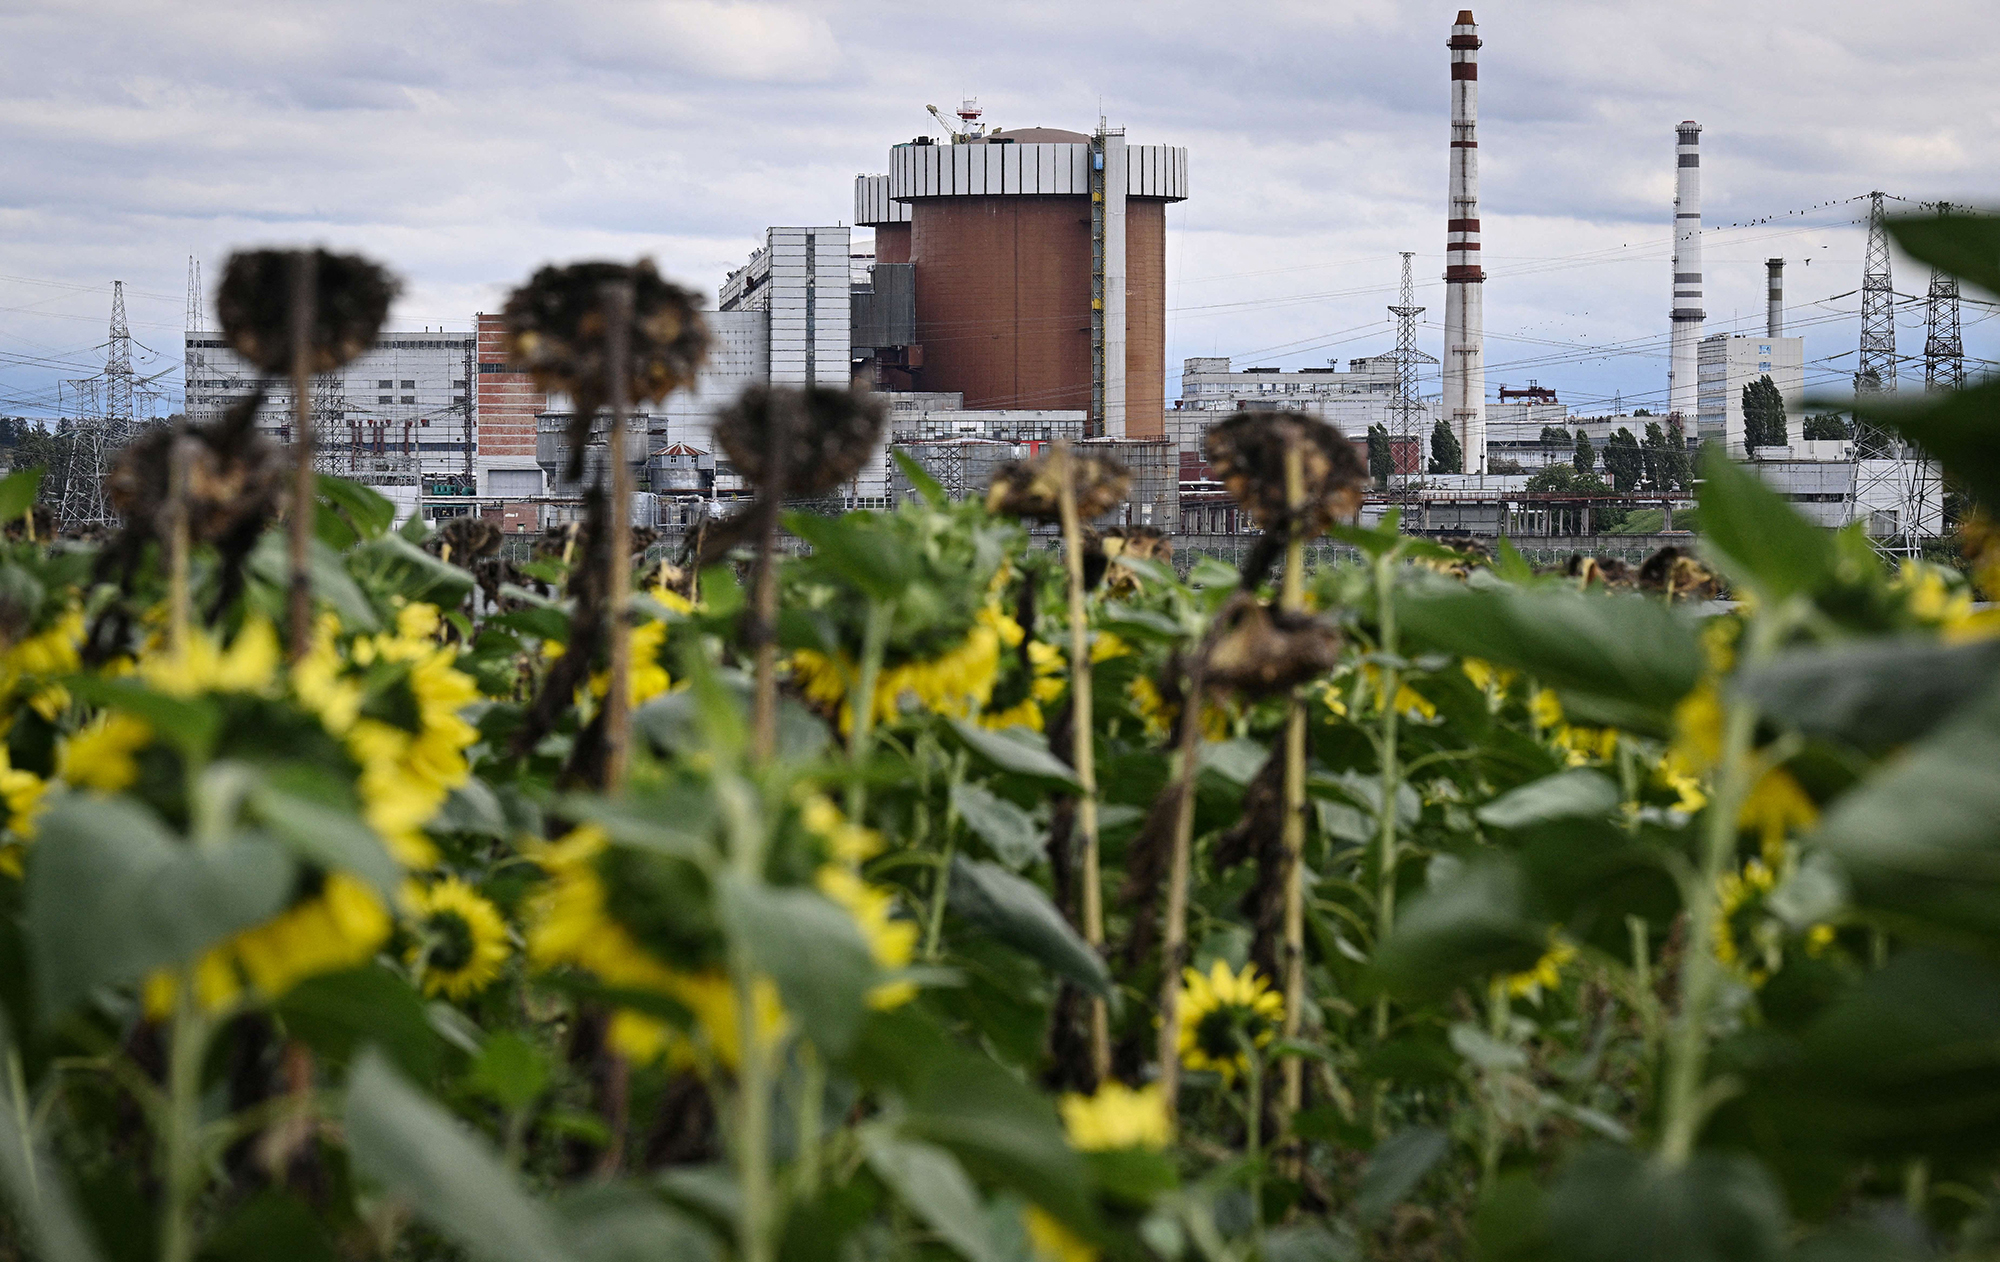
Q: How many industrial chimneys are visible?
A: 3